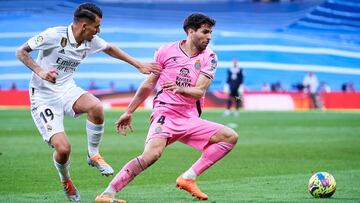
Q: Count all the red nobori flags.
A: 0